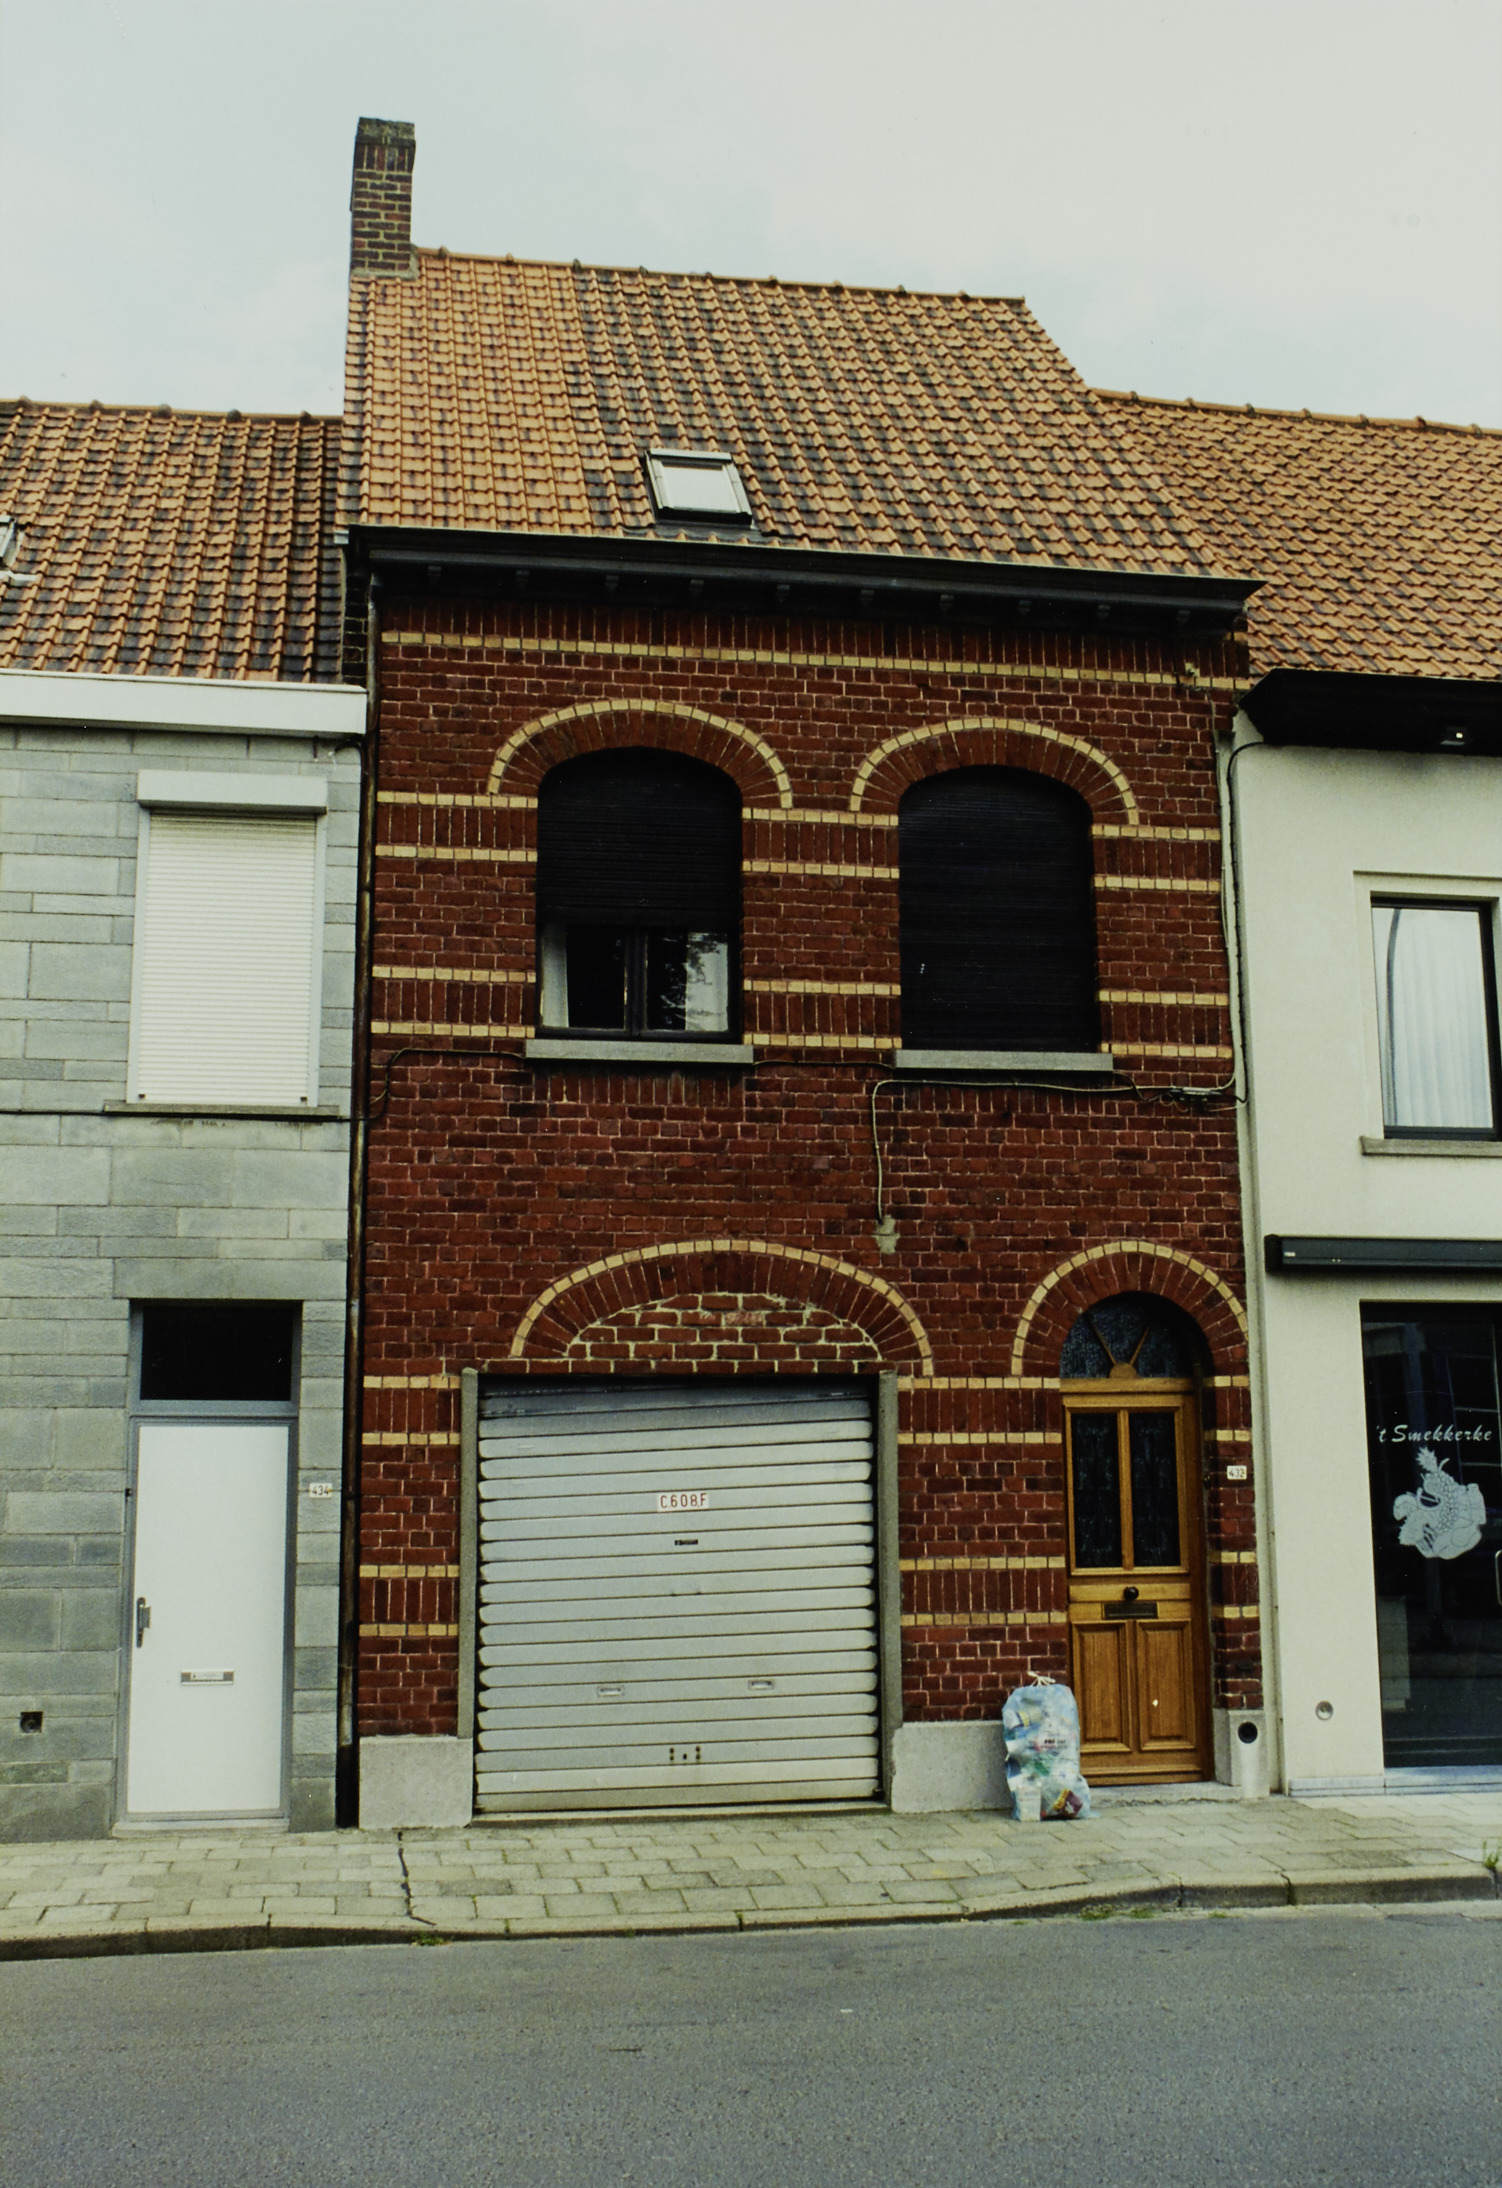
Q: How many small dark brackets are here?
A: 10